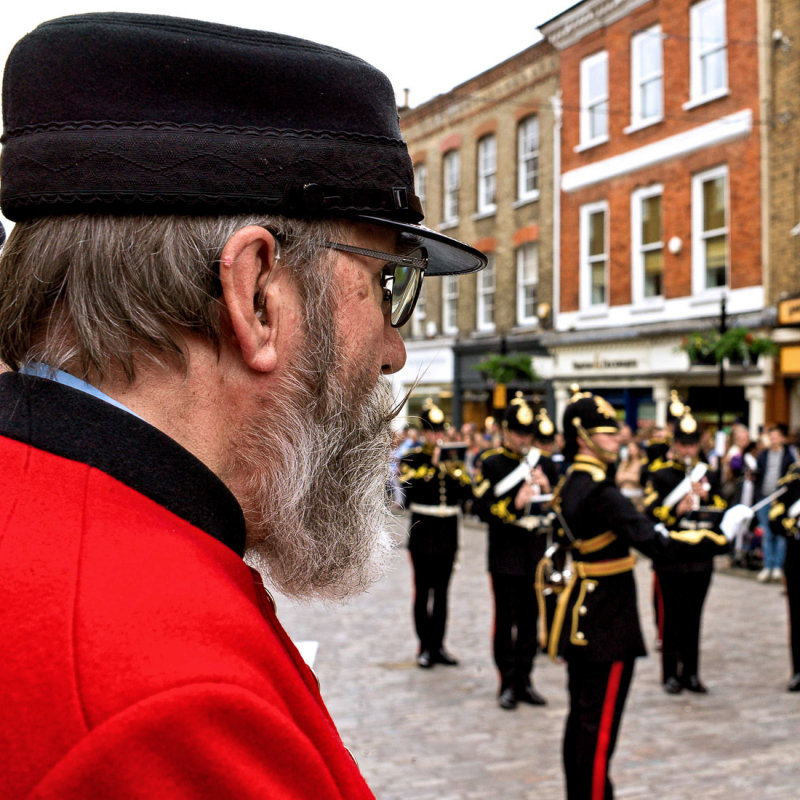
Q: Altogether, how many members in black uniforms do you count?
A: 7